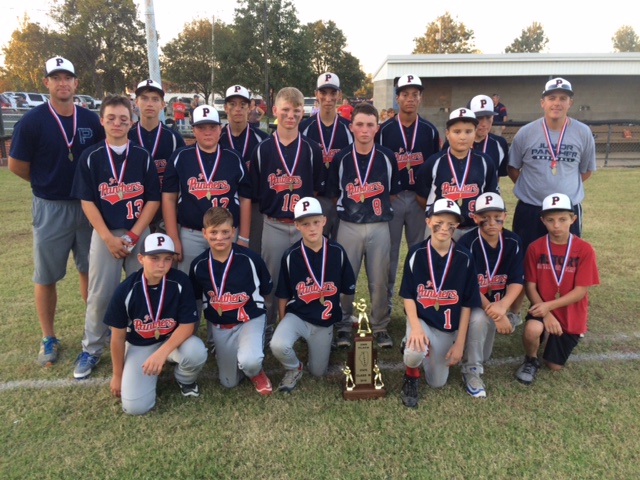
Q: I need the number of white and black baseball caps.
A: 14